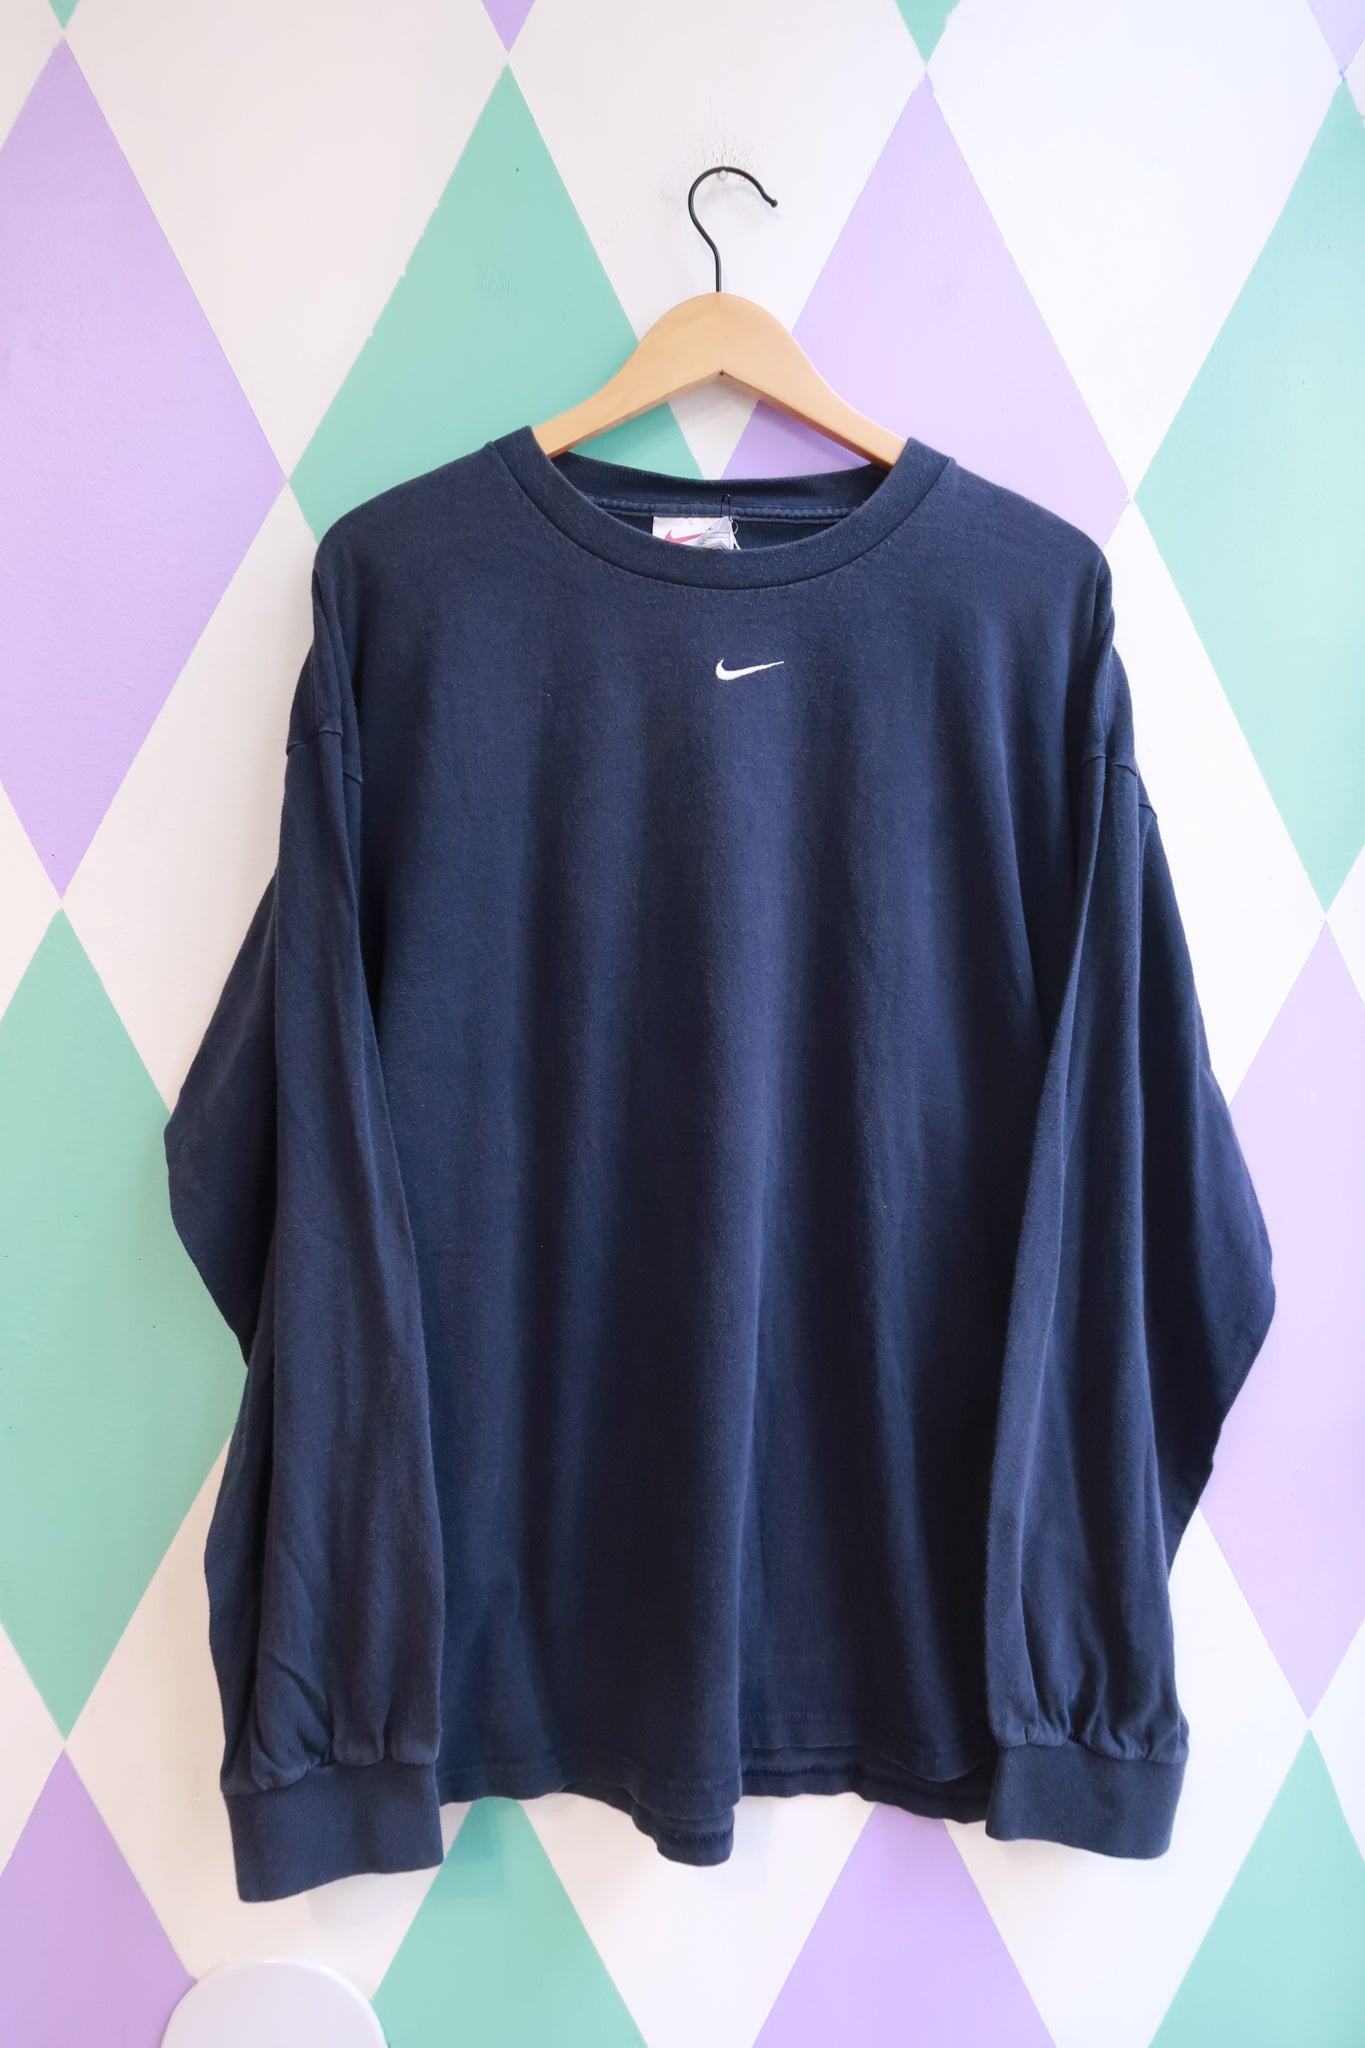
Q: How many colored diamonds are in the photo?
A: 14